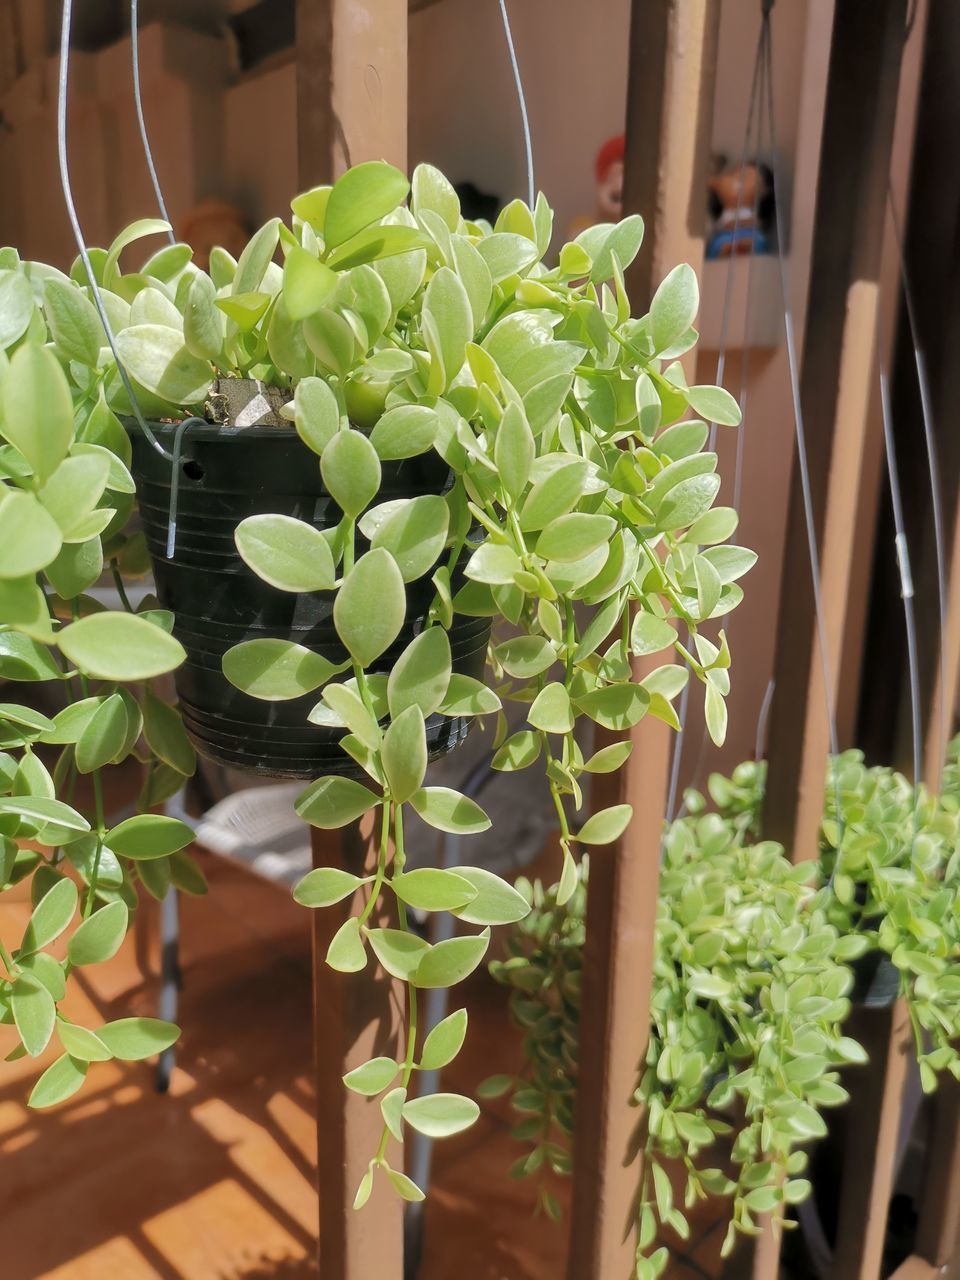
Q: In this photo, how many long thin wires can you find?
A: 8